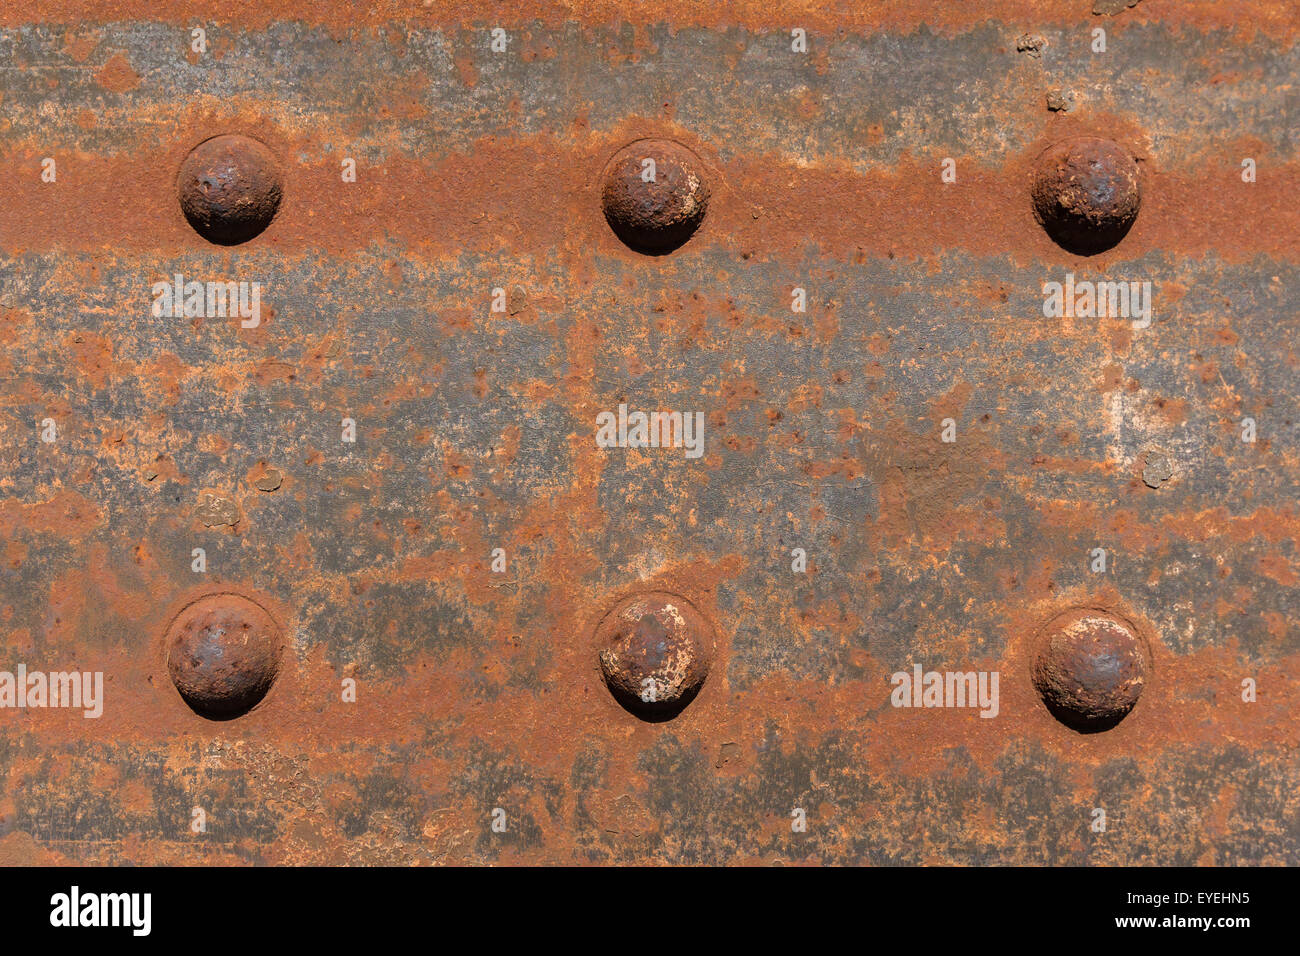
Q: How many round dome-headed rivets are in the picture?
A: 6